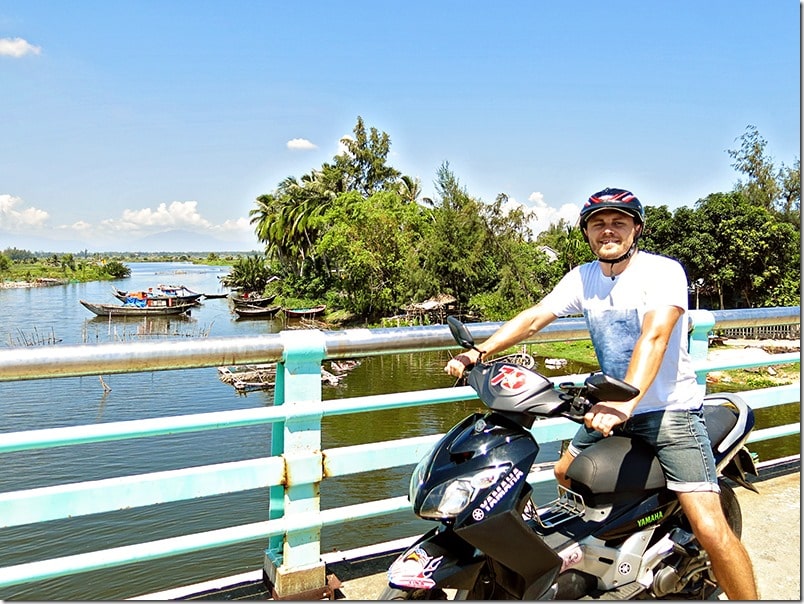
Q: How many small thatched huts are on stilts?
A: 1